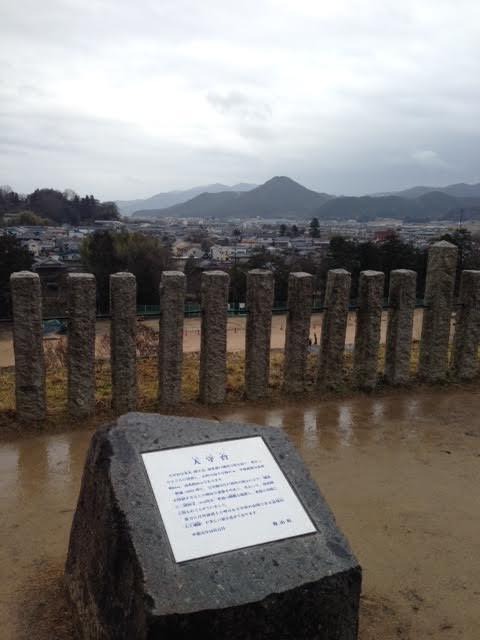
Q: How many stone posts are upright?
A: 12